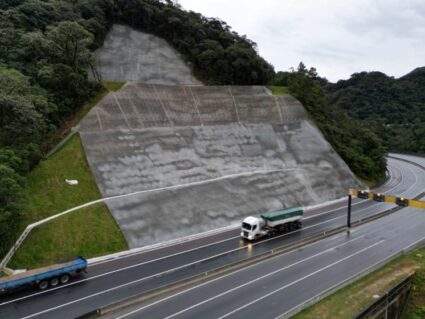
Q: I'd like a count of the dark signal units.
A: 3